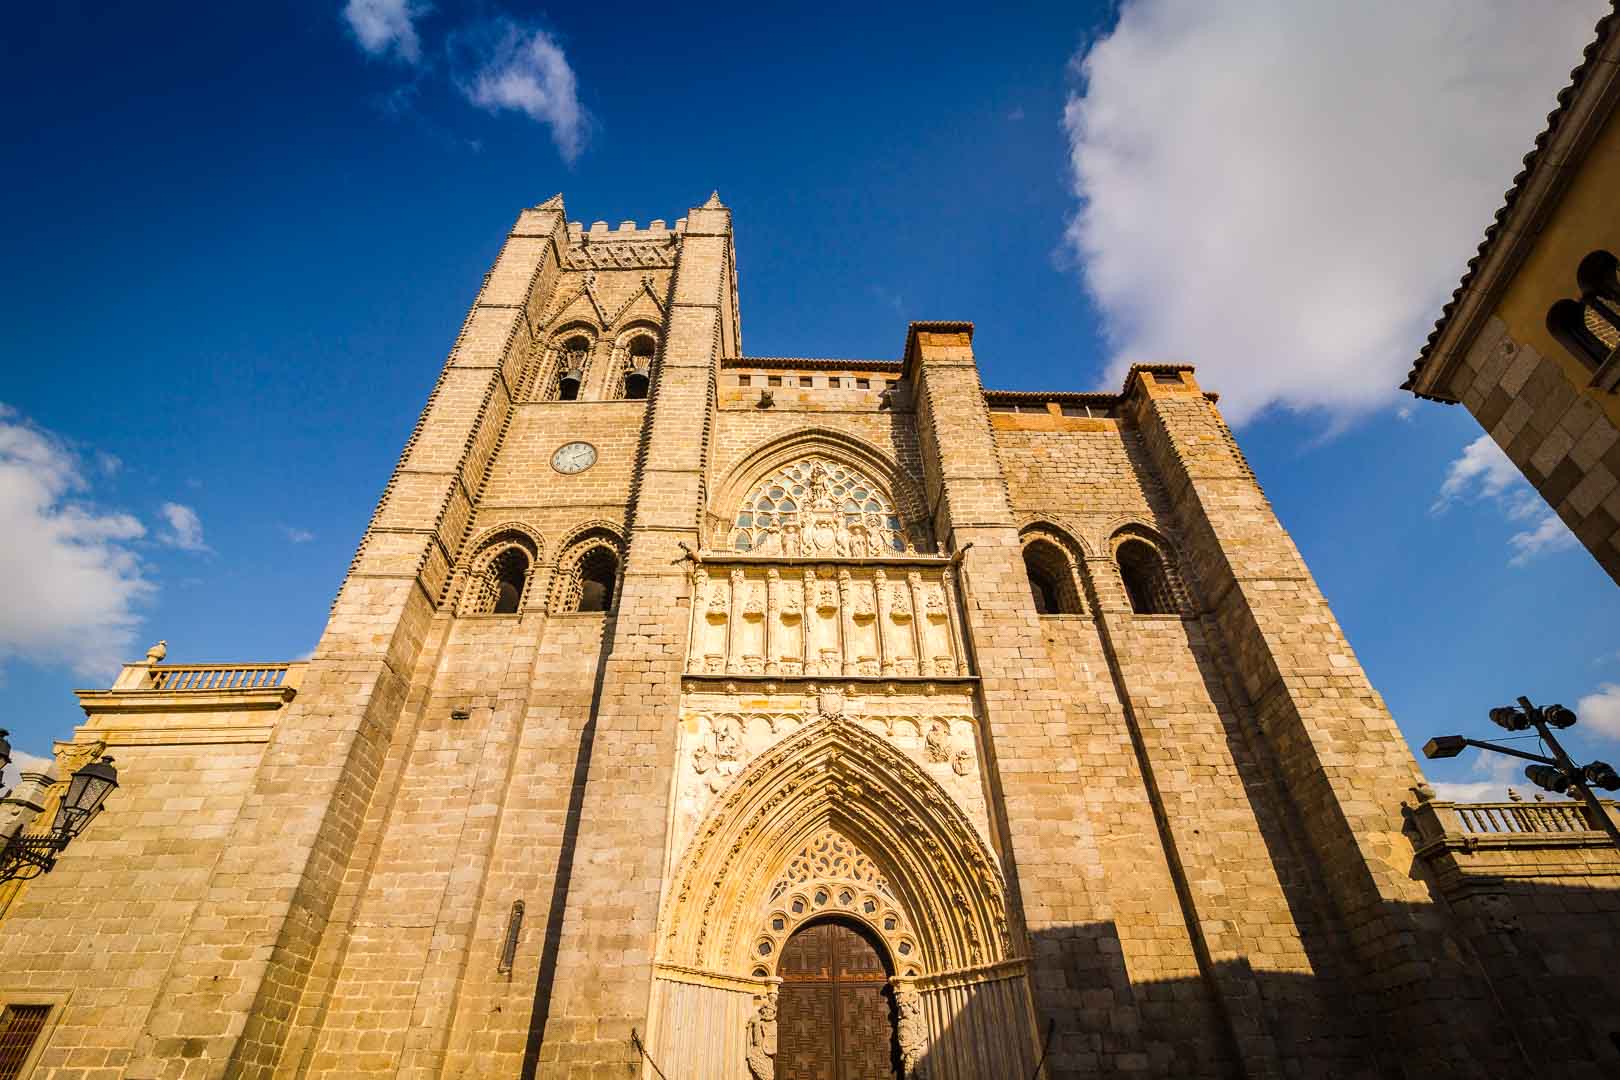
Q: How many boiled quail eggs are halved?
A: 0